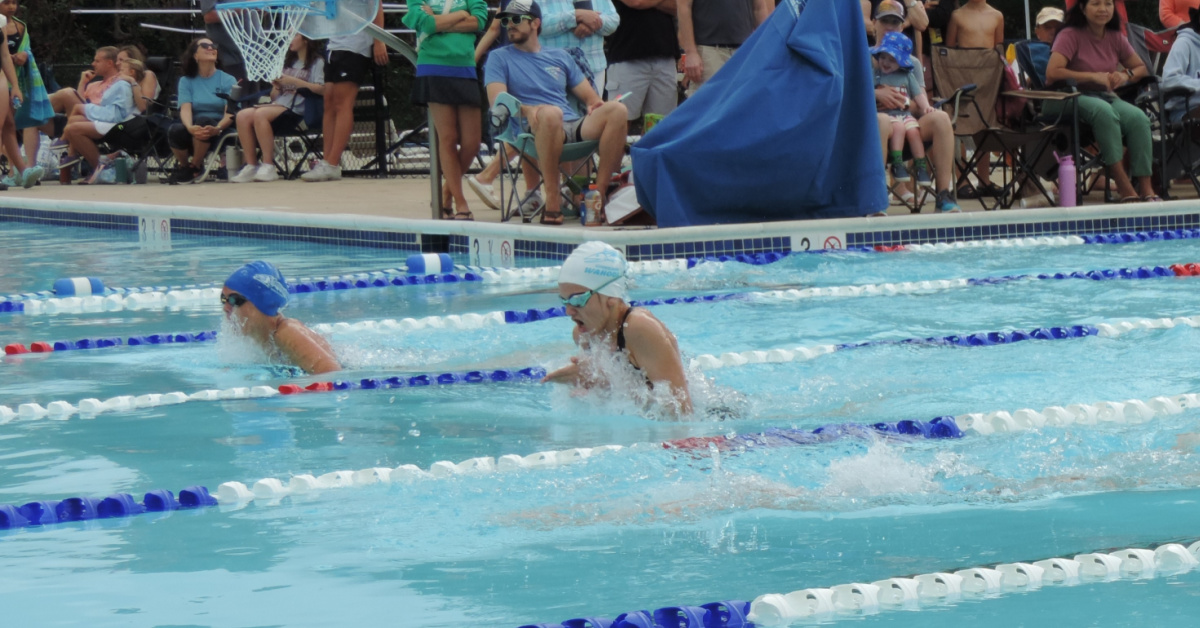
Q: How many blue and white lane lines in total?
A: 5